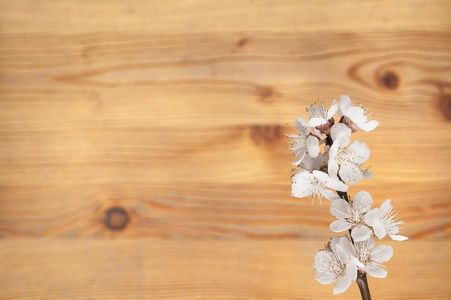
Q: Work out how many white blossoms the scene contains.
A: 9